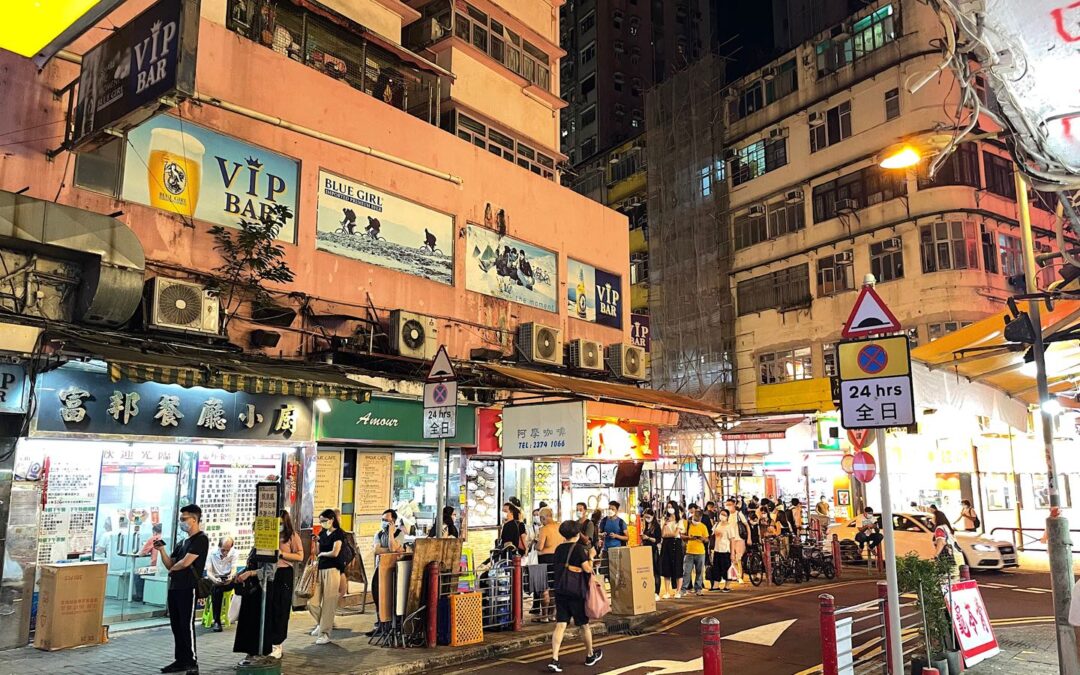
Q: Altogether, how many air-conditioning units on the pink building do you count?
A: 5